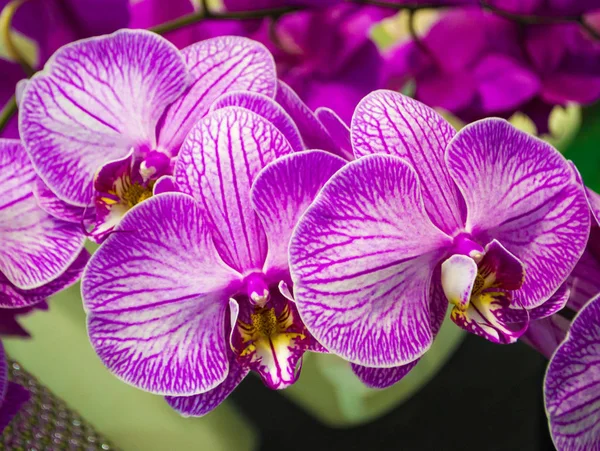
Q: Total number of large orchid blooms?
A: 3